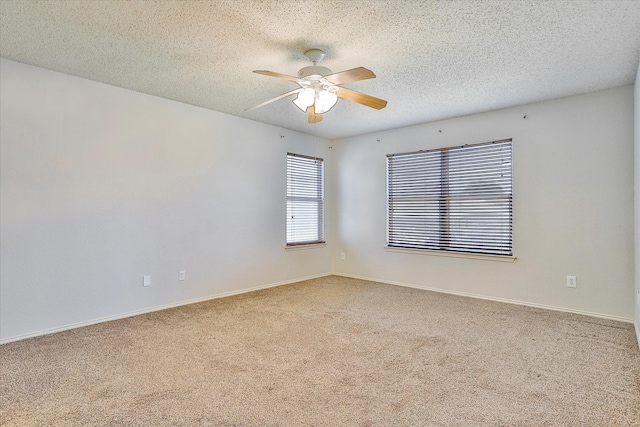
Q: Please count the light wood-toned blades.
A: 5